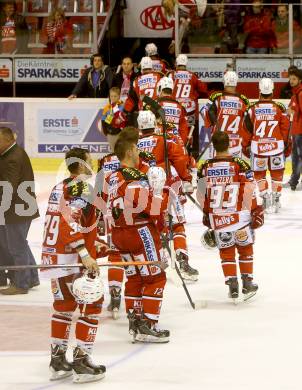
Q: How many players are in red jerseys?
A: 11